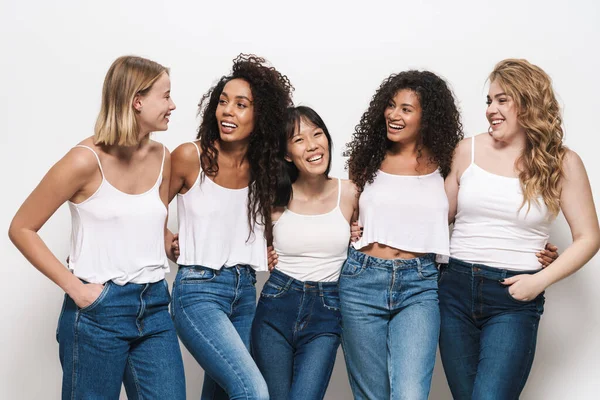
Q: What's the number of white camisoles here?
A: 5